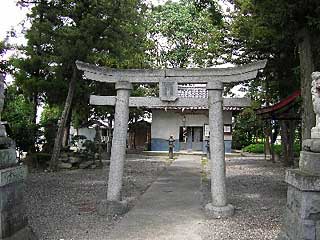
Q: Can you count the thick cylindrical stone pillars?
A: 2